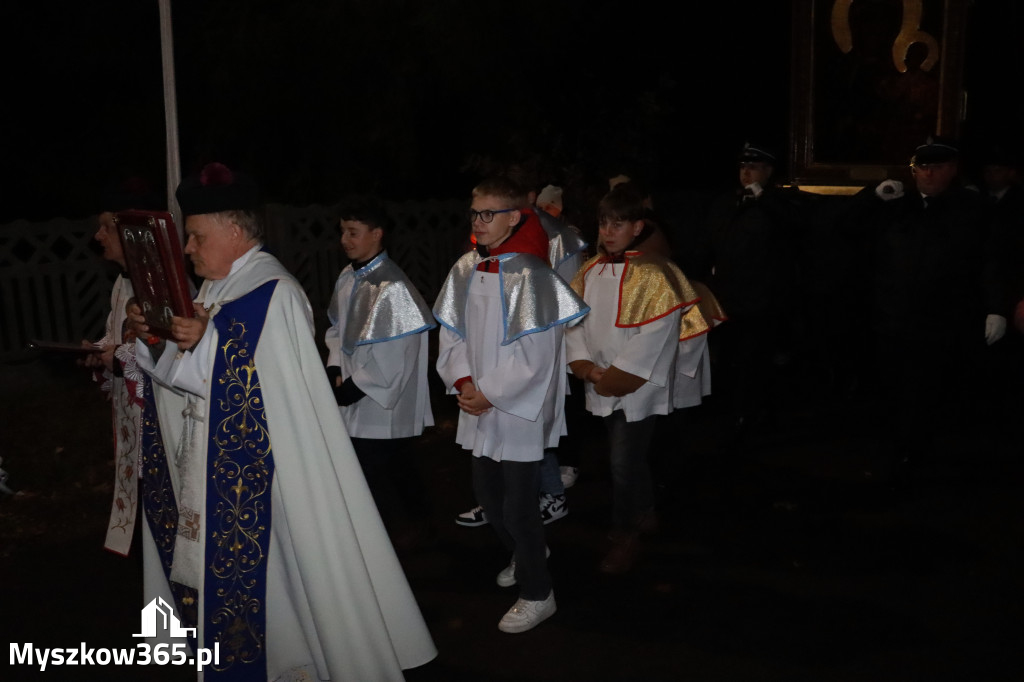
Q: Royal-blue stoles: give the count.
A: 1